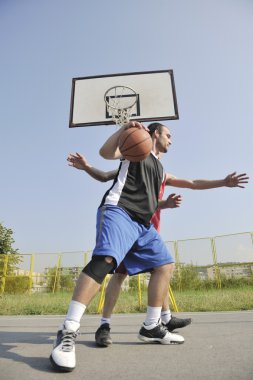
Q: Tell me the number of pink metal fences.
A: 0